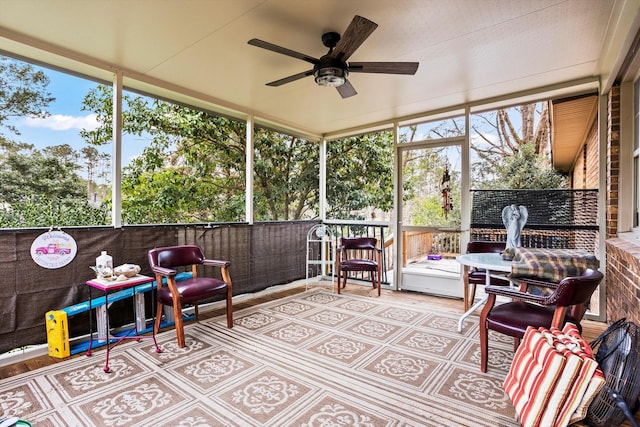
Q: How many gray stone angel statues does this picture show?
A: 1